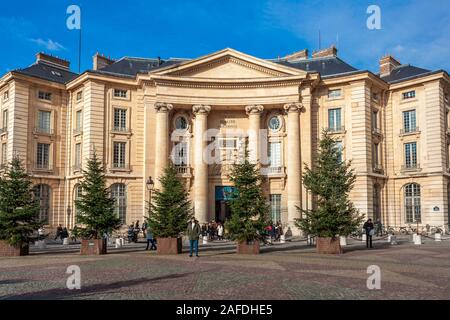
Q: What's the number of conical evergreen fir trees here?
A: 5